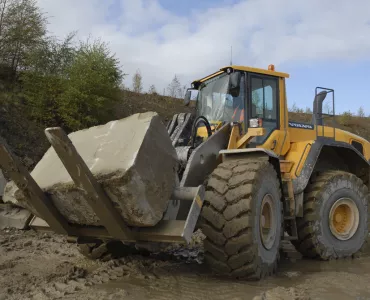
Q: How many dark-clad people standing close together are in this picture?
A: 0